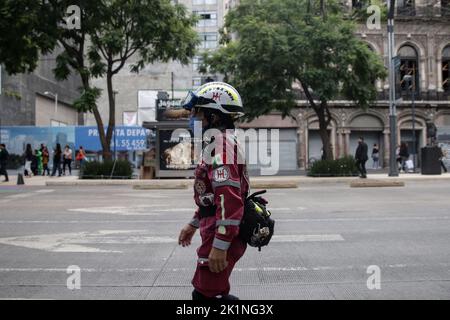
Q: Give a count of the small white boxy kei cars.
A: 0